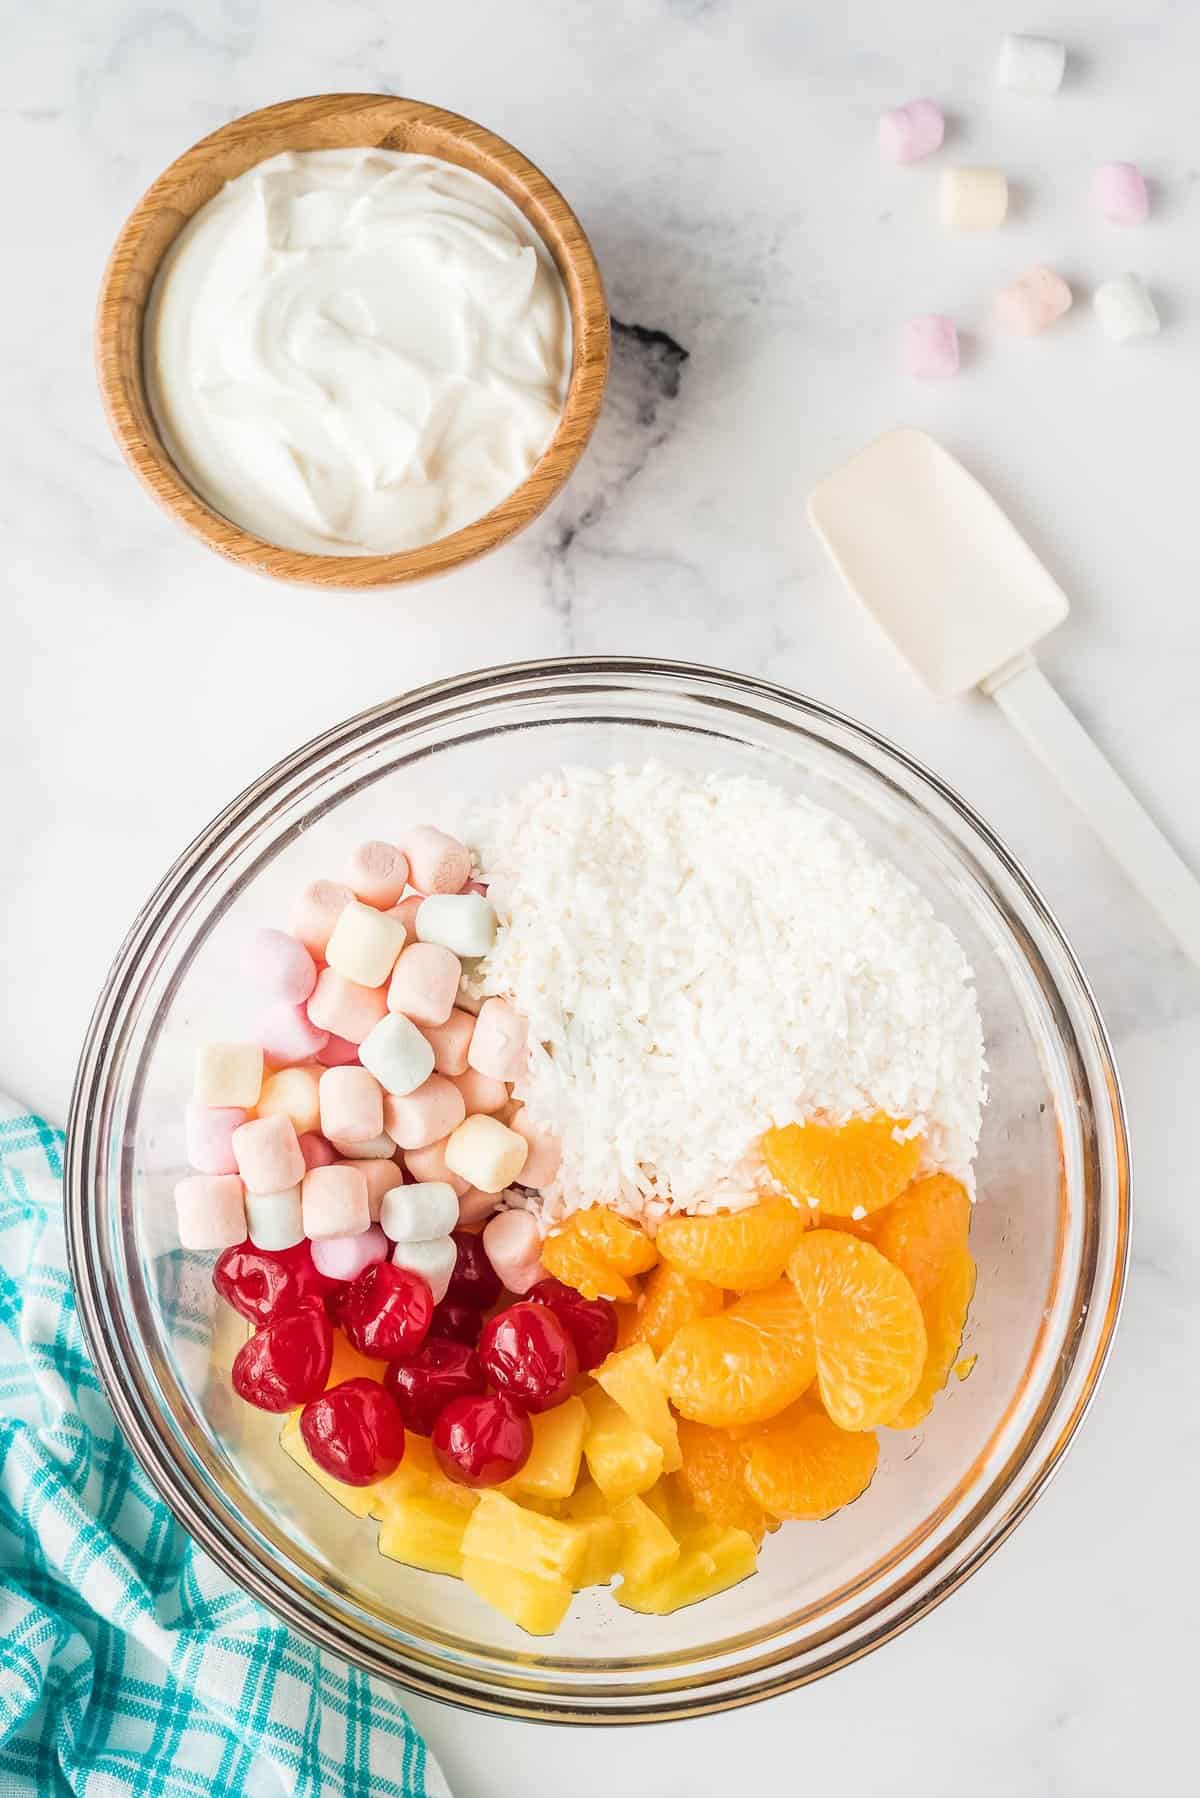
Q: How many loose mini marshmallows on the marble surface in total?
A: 7